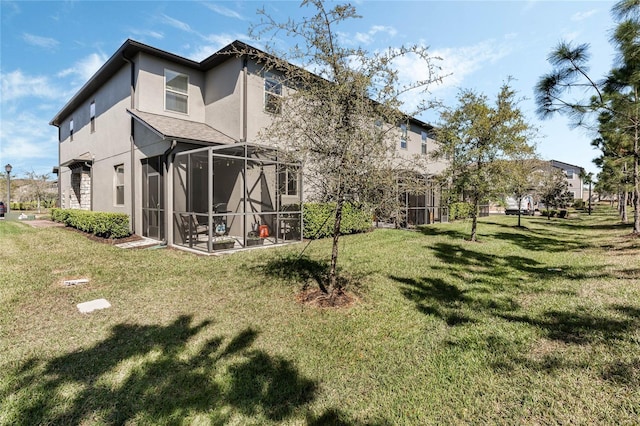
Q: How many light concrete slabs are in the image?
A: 2